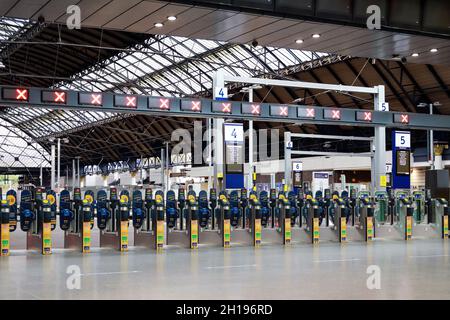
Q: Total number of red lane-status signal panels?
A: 13